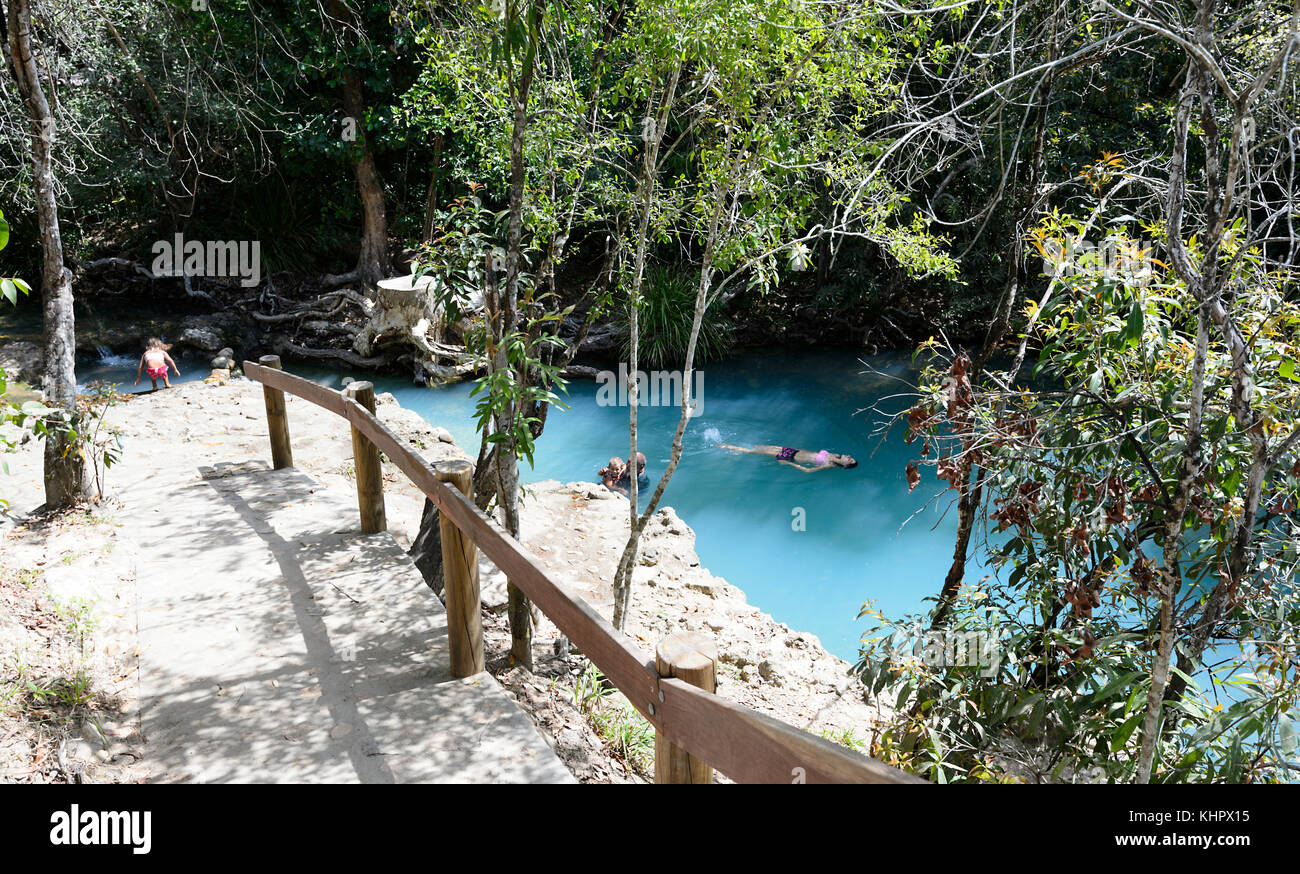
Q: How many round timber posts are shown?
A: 4